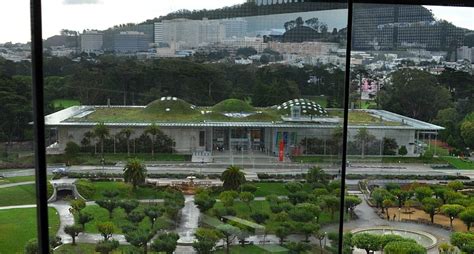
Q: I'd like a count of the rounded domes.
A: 3